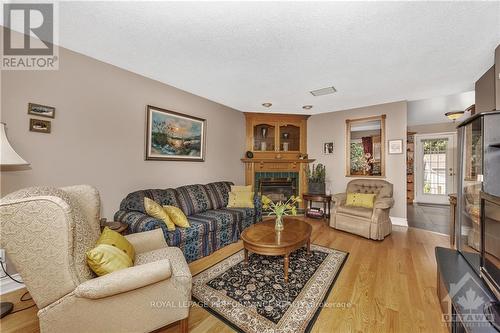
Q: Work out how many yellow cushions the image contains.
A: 6